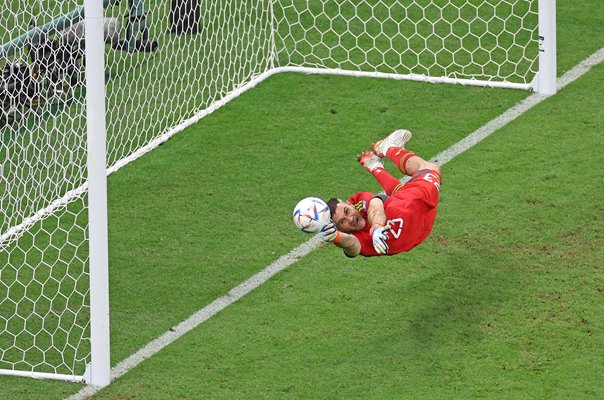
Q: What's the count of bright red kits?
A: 1